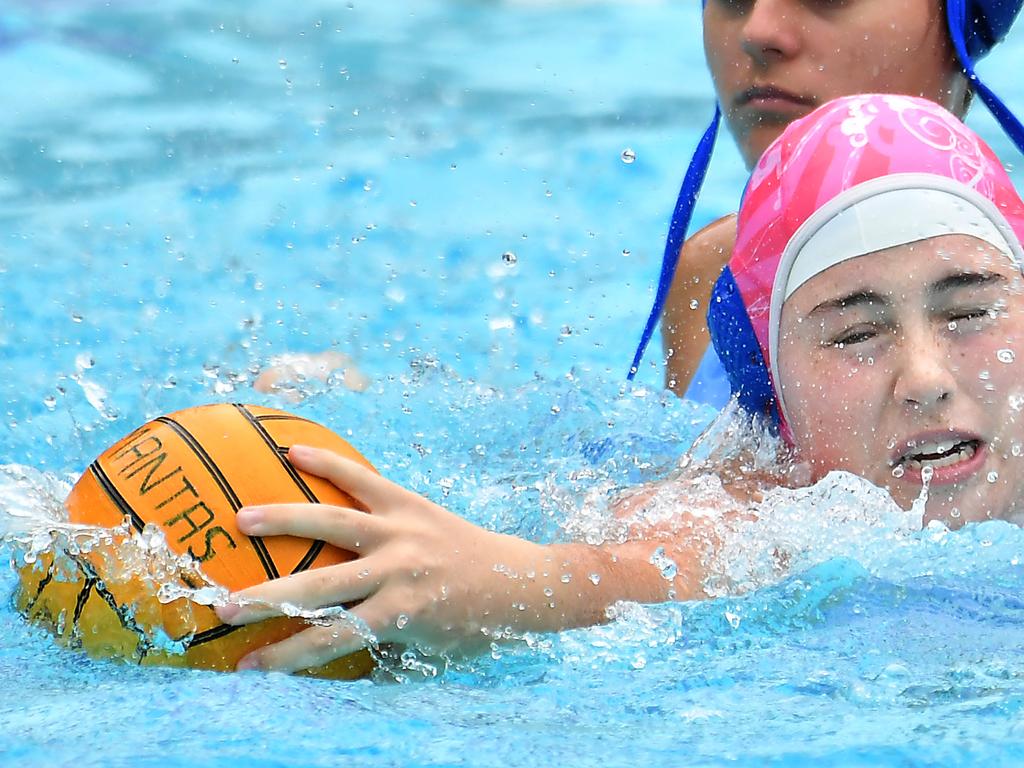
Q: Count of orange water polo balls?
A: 1